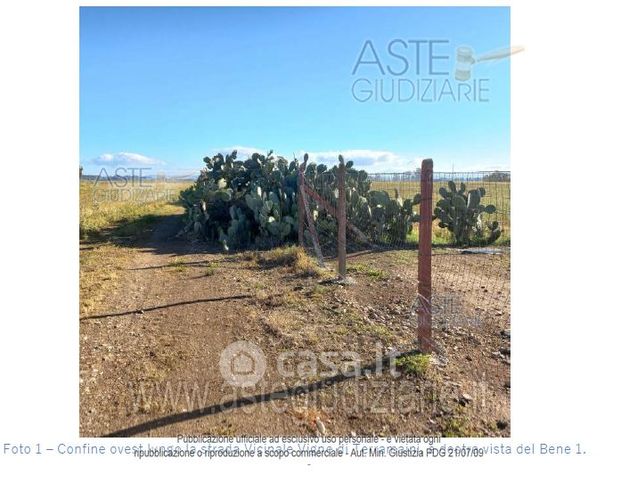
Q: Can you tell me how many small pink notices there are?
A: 0